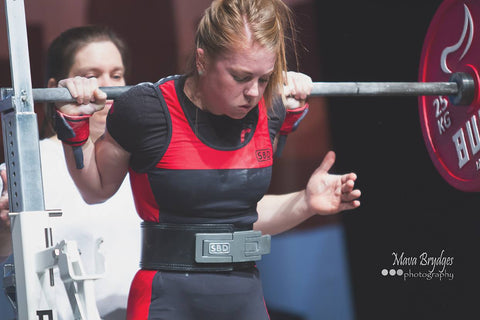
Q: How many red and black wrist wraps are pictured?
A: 2